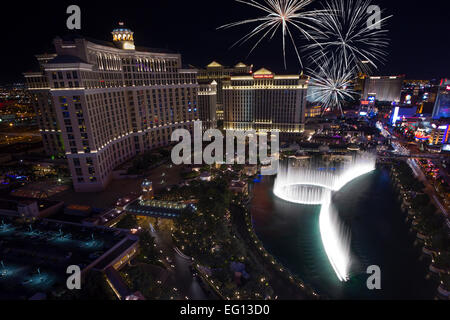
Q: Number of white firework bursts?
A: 3